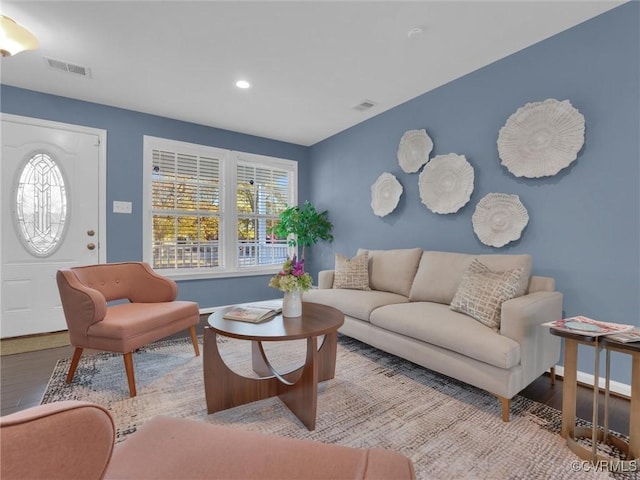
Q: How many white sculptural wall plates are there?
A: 5